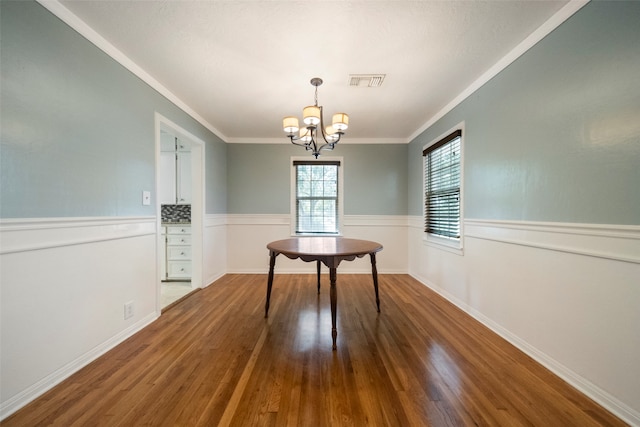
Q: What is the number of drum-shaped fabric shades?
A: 5